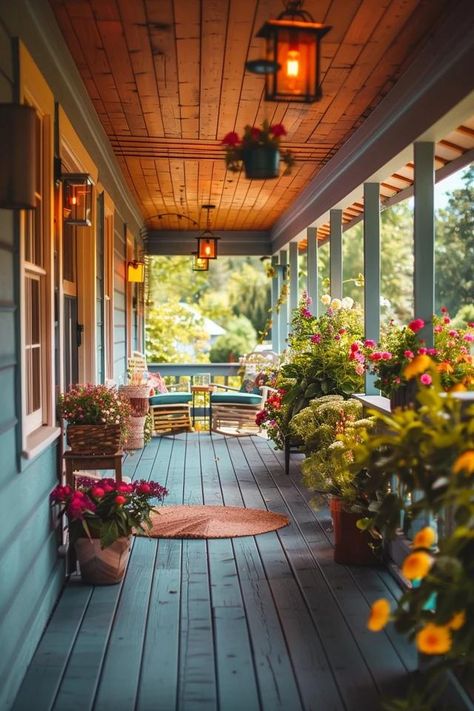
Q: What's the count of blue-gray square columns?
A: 7